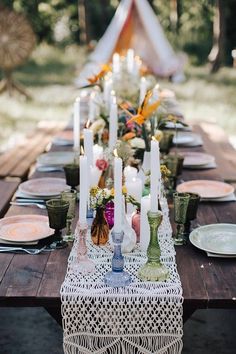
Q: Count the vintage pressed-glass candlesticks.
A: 3